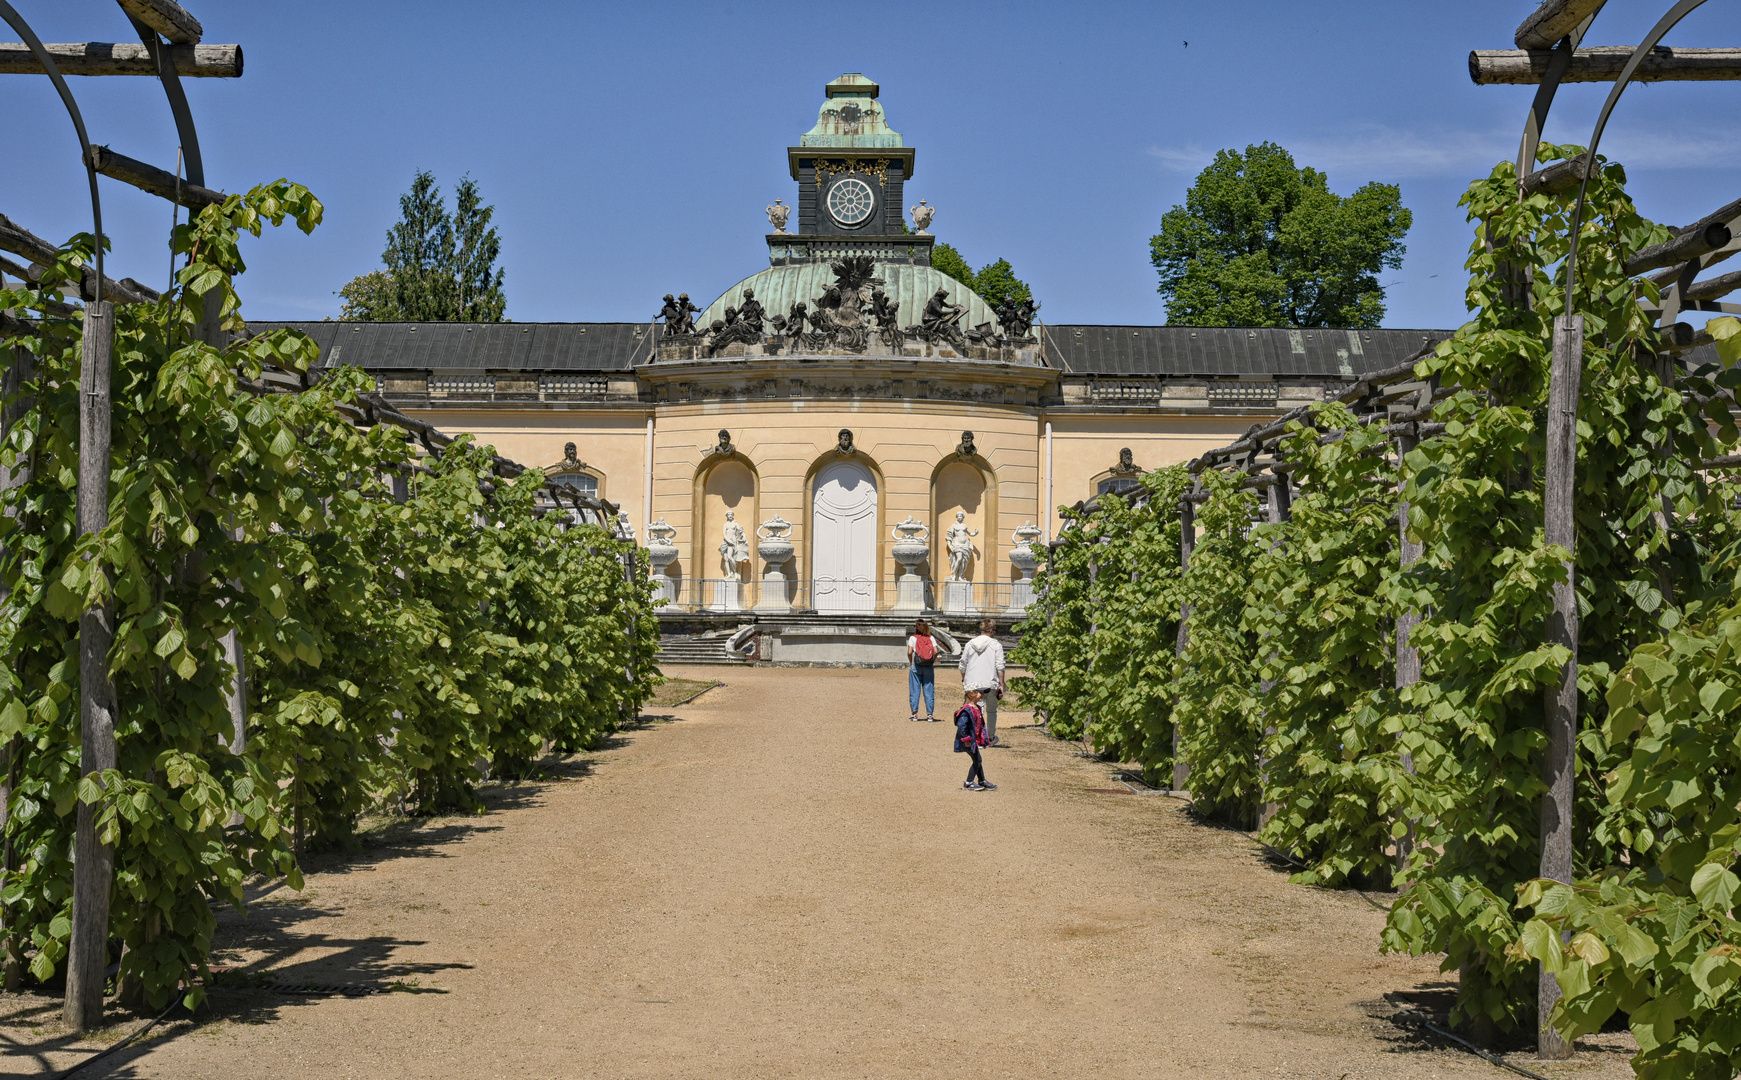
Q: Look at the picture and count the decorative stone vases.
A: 6